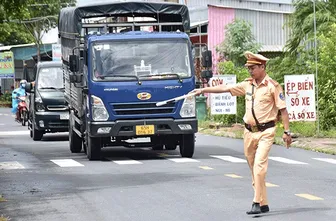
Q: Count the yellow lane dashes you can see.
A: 4